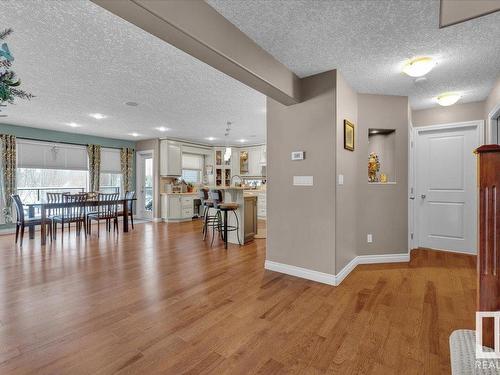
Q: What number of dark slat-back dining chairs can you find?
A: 6